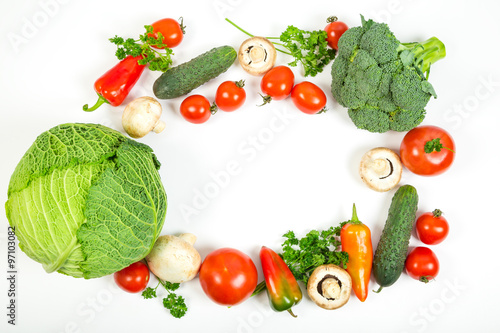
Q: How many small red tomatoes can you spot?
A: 9